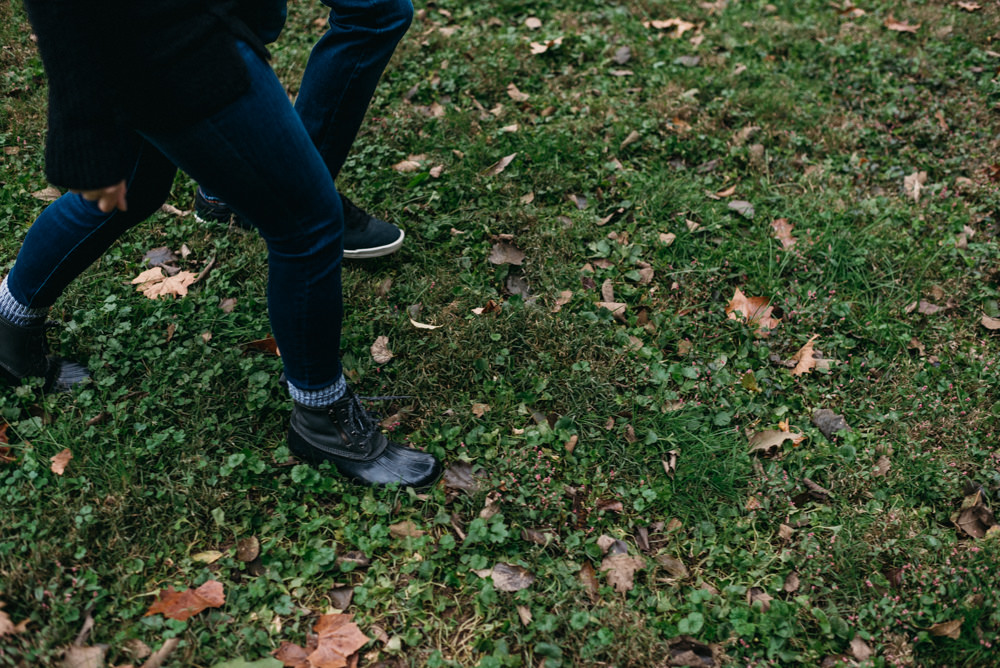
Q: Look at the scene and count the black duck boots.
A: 2